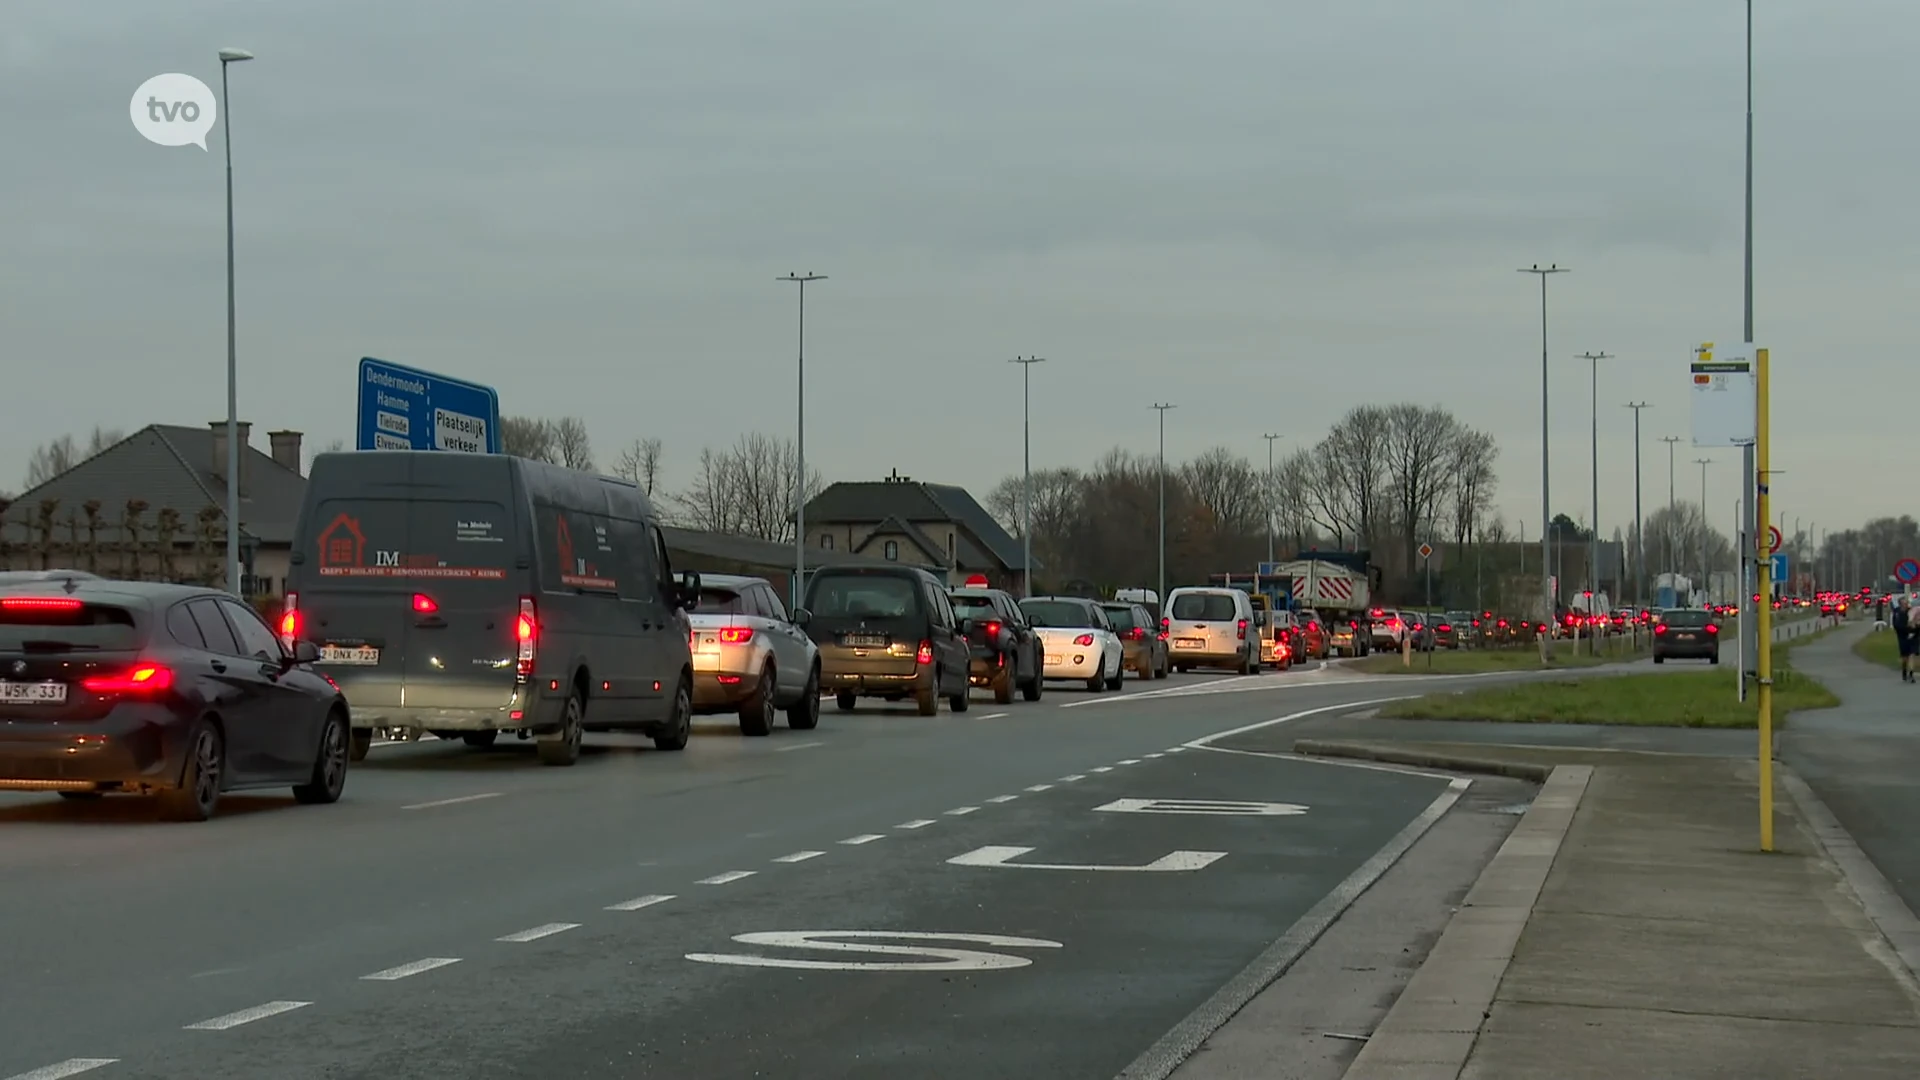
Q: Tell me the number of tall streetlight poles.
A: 11